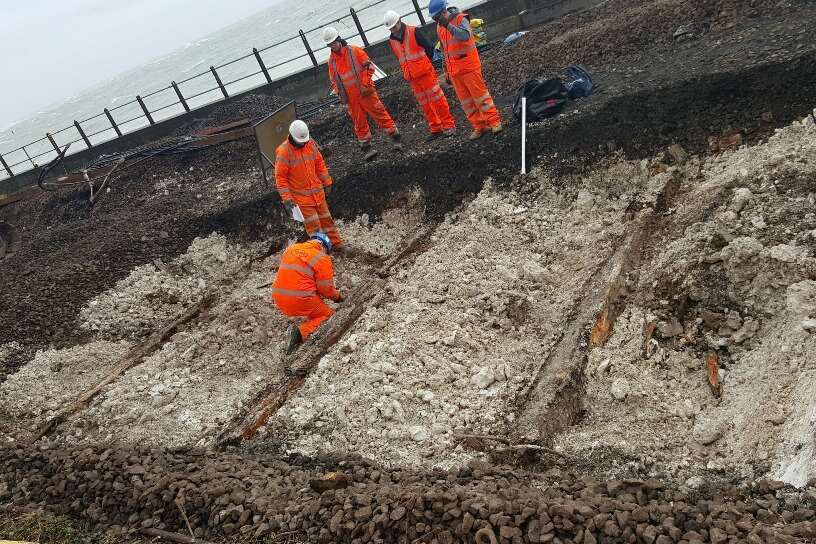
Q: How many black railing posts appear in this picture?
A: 12